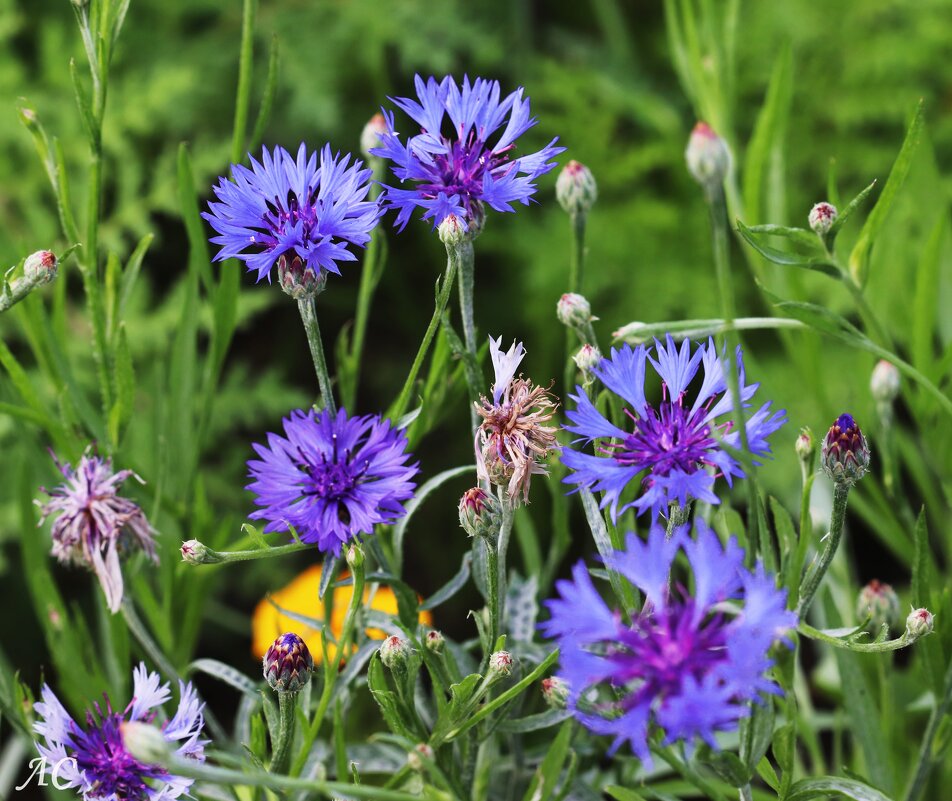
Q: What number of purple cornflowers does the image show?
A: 6